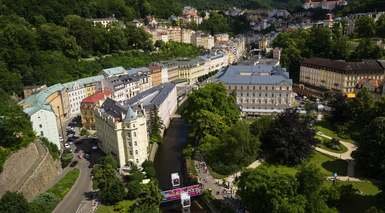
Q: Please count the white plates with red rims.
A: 0